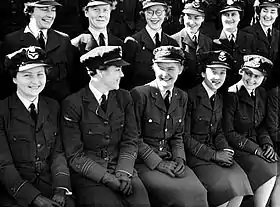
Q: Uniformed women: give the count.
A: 11